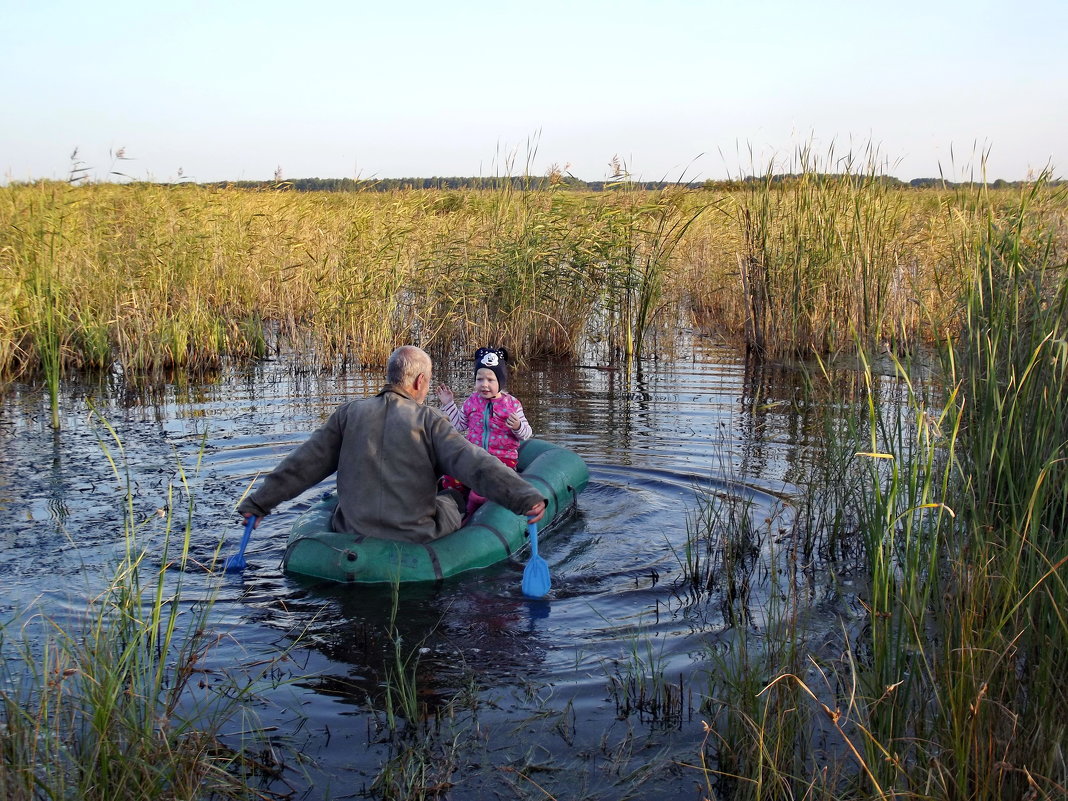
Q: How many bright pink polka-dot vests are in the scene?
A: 1